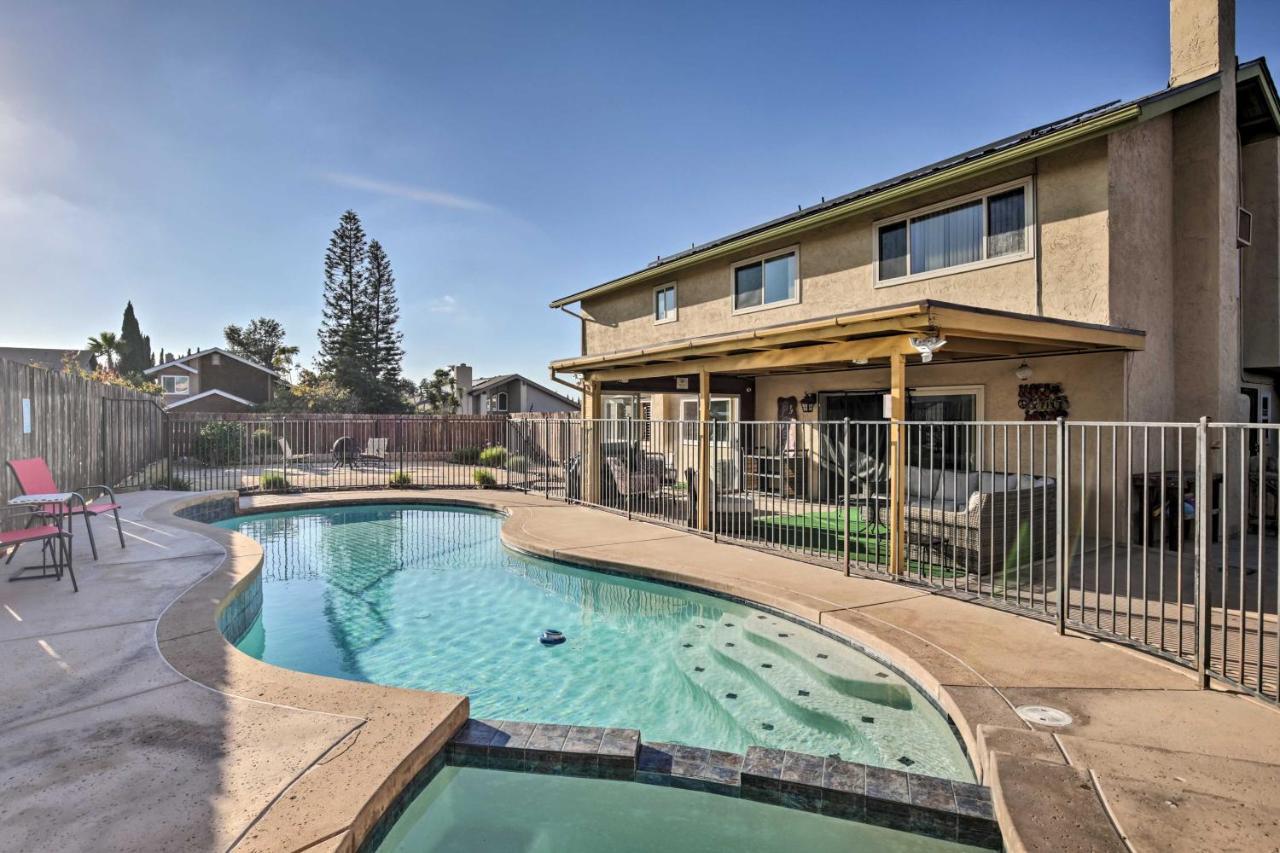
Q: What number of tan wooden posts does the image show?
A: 3